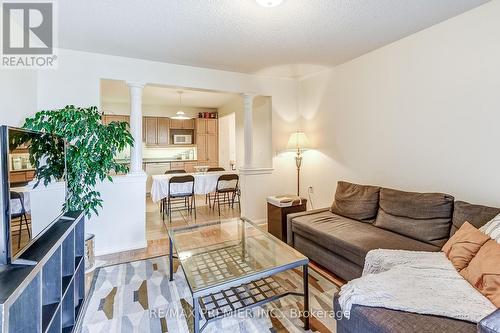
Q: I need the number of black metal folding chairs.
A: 4